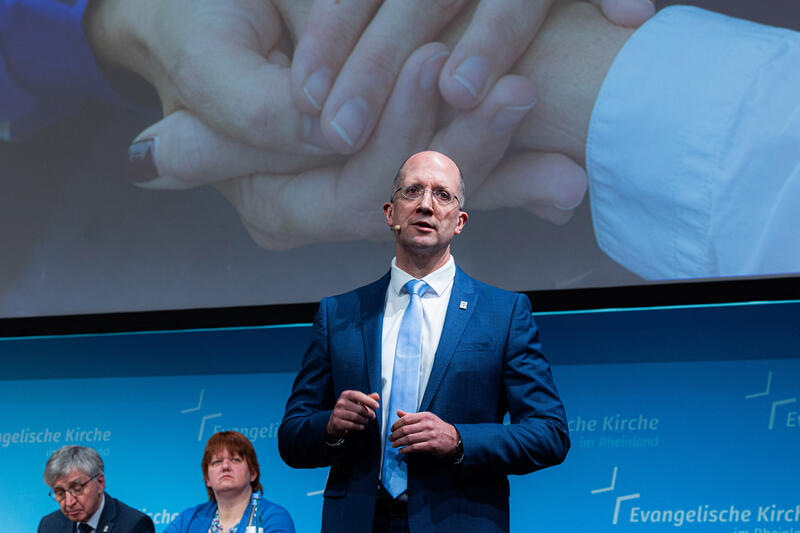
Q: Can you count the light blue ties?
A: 1